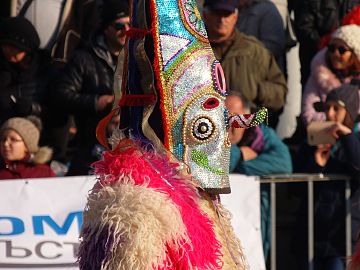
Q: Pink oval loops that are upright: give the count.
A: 1